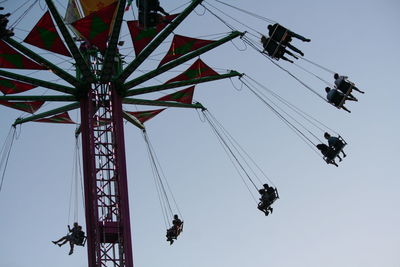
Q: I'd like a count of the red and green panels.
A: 11